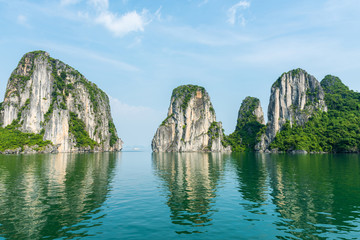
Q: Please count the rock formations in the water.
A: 4